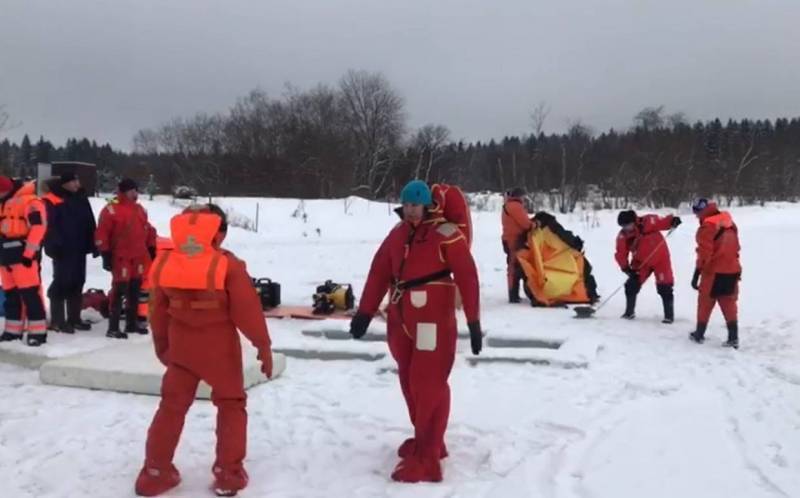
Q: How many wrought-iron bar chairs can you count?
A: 0